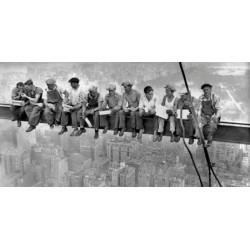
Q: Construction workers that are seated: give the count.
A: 11